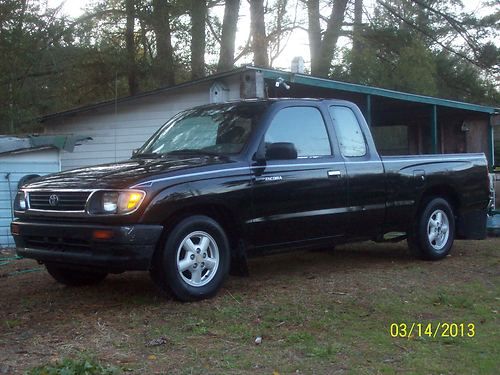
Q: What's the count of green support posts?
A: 3